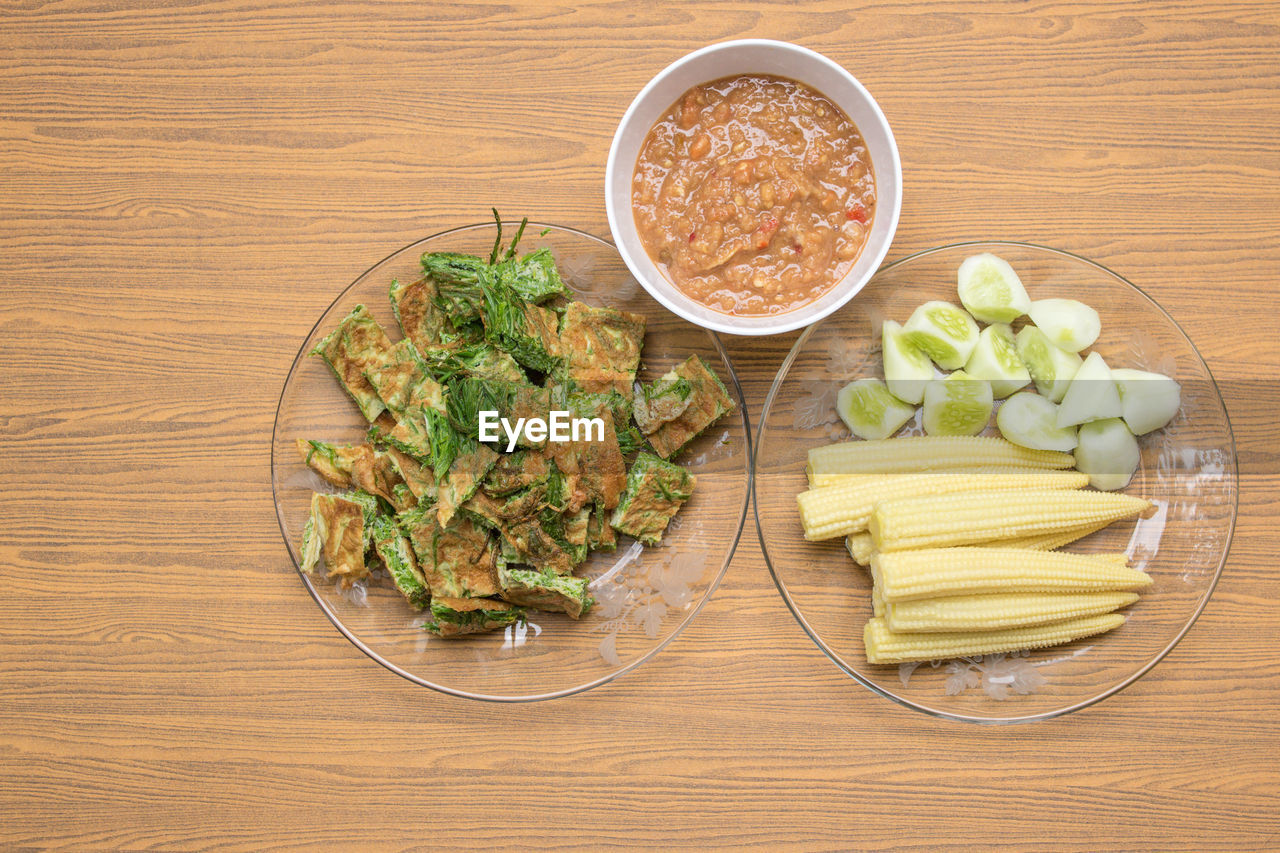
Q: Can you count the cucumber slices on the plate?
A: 12